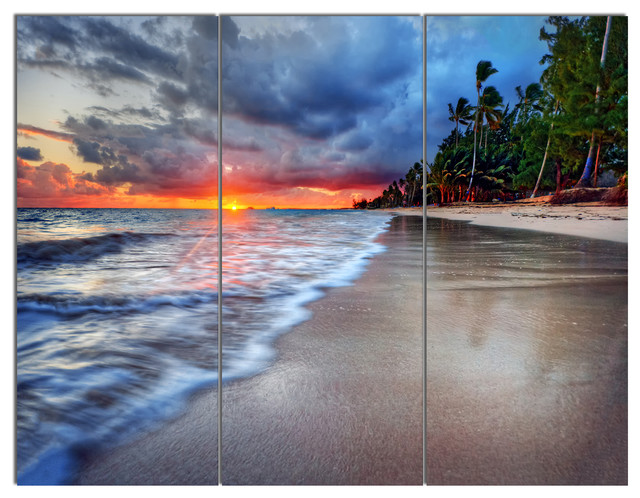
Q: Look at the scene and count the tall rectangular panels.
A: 3